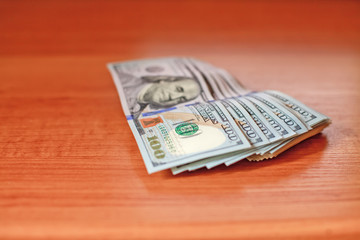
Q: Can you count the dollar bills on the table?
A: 6